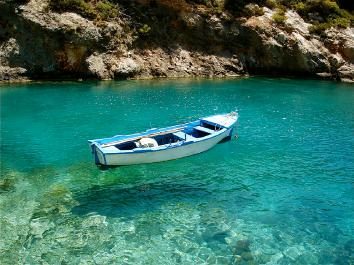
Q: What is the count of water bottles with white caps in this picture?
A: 0